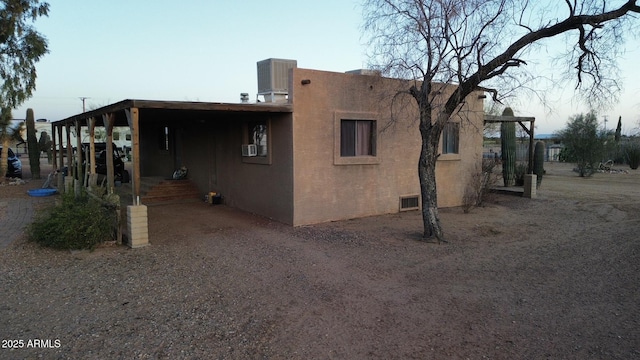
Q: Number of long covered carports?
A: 1